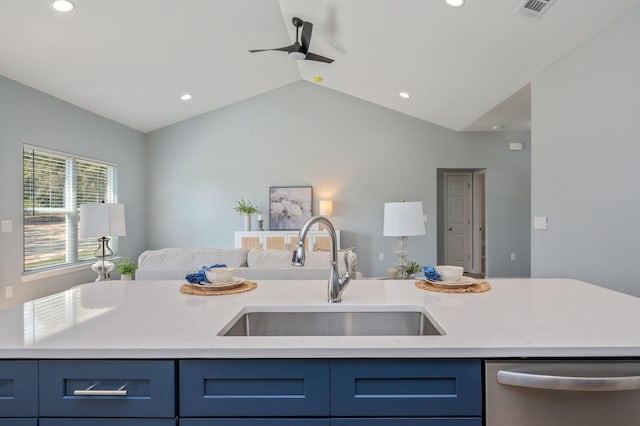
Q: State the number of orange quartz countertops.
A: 0